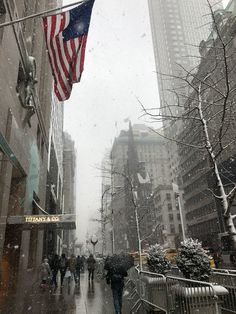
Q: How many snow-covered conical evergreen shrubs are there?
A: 2